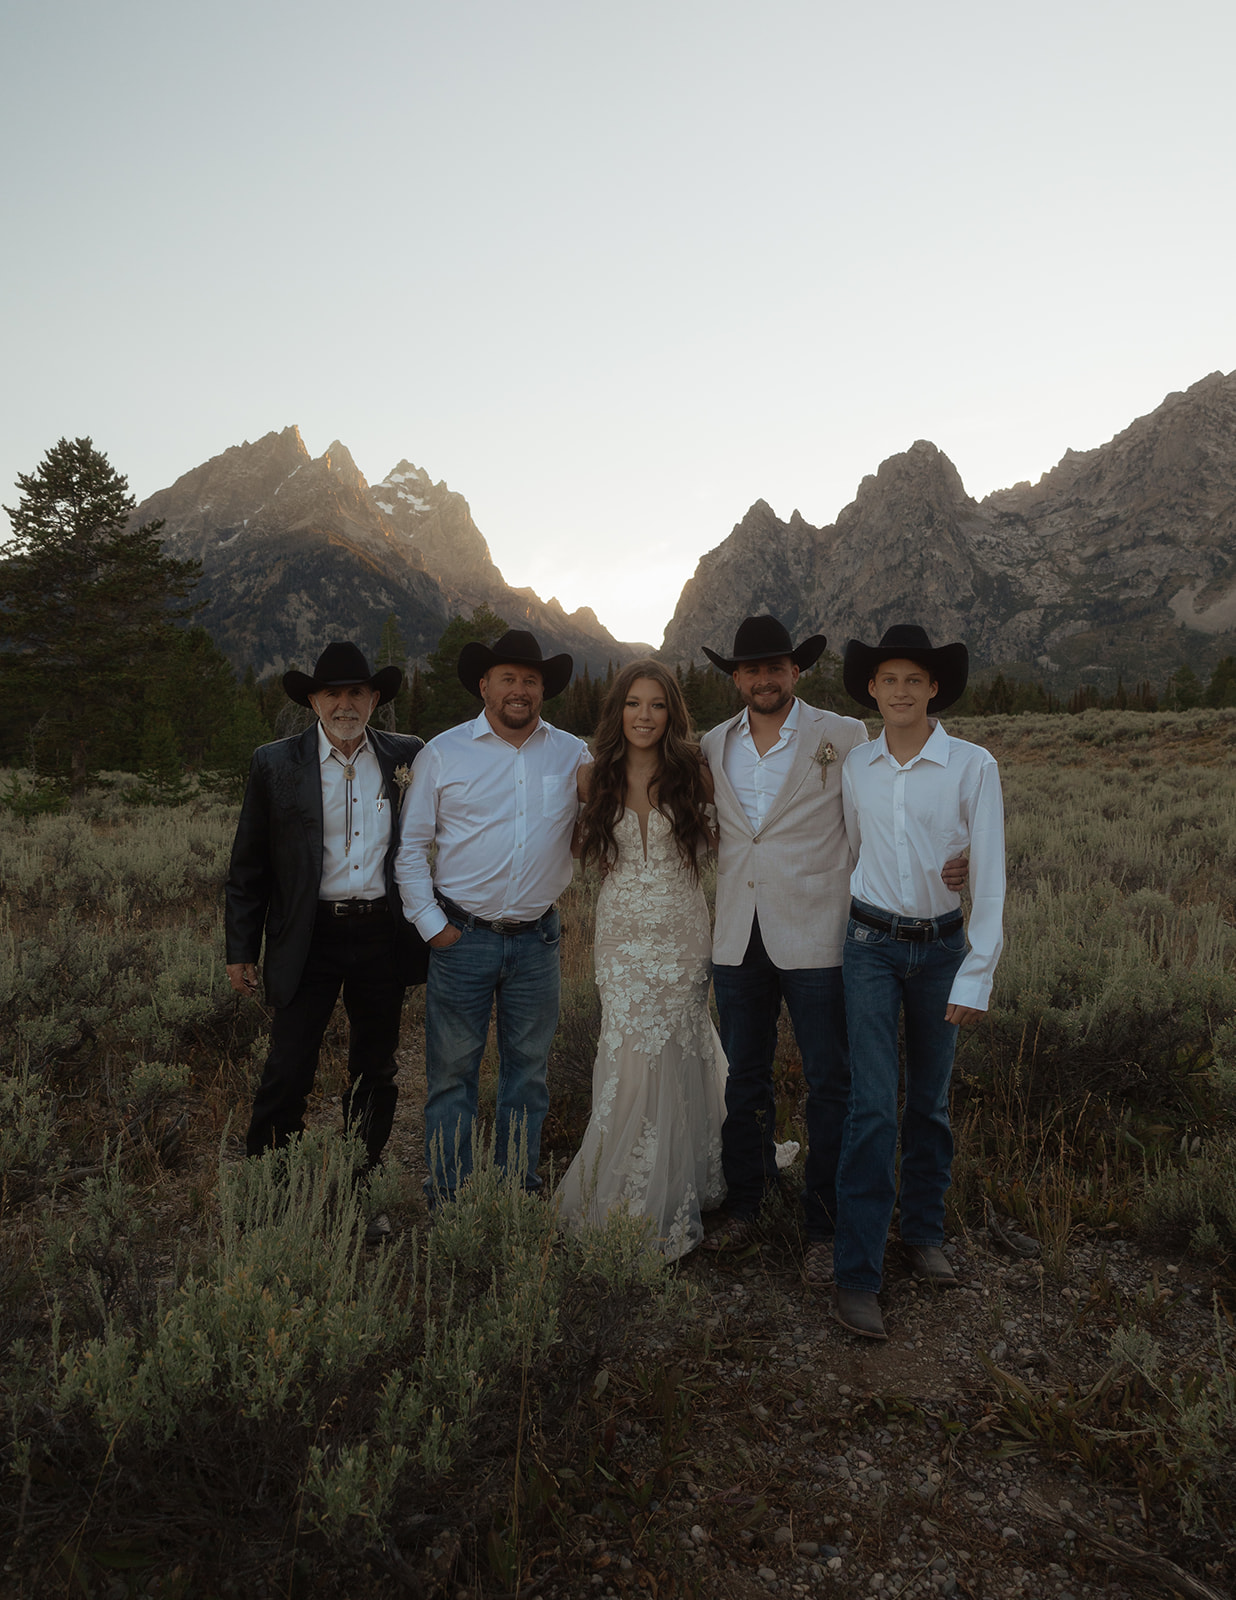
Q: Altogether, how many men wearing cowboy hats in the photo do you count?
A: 4